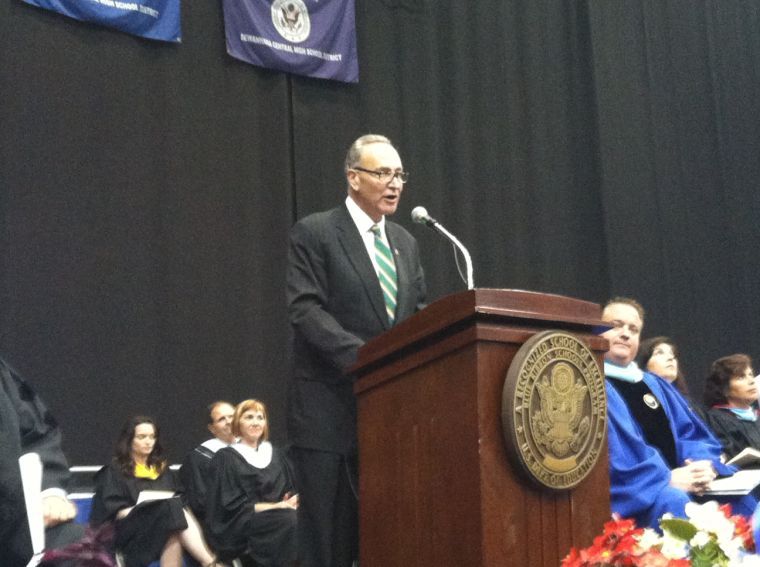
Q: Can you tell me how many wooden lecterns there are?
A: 1